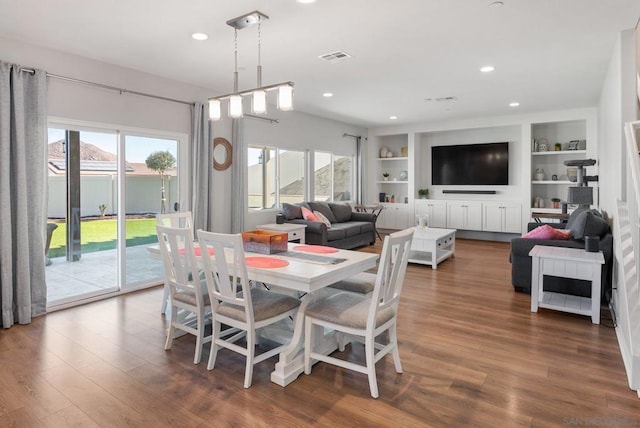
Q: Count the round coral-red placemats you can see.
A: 3